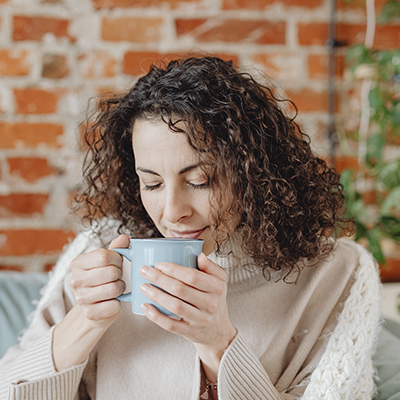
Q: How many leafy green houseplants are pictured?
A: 1